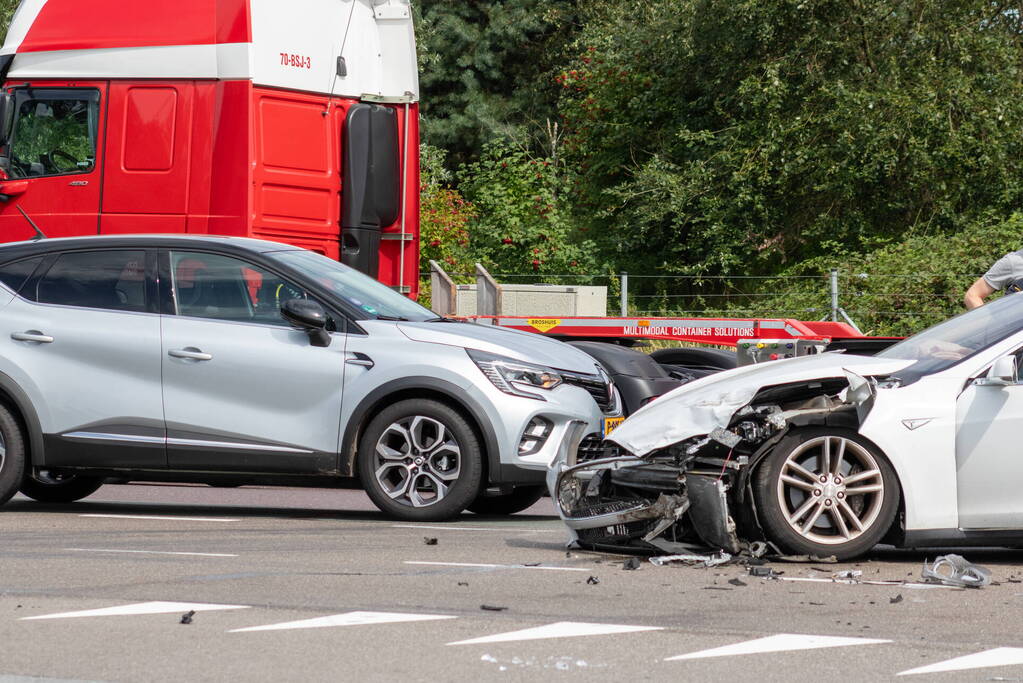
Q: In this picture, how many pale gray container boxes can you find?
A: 1